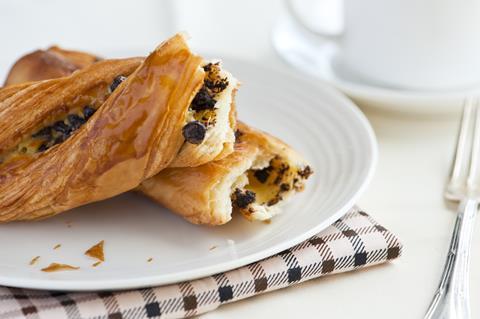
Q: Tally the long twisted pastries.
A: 2